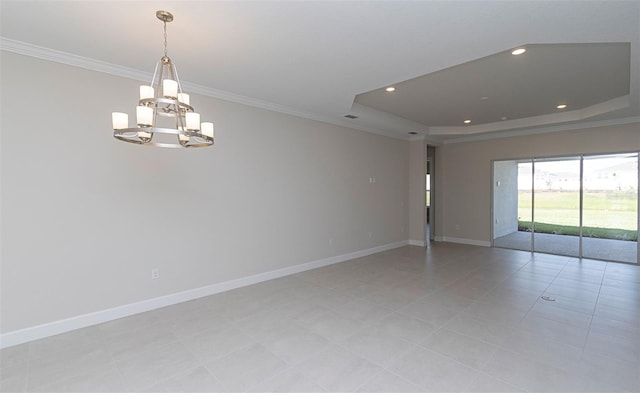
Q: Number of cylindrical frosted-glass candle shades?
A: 9